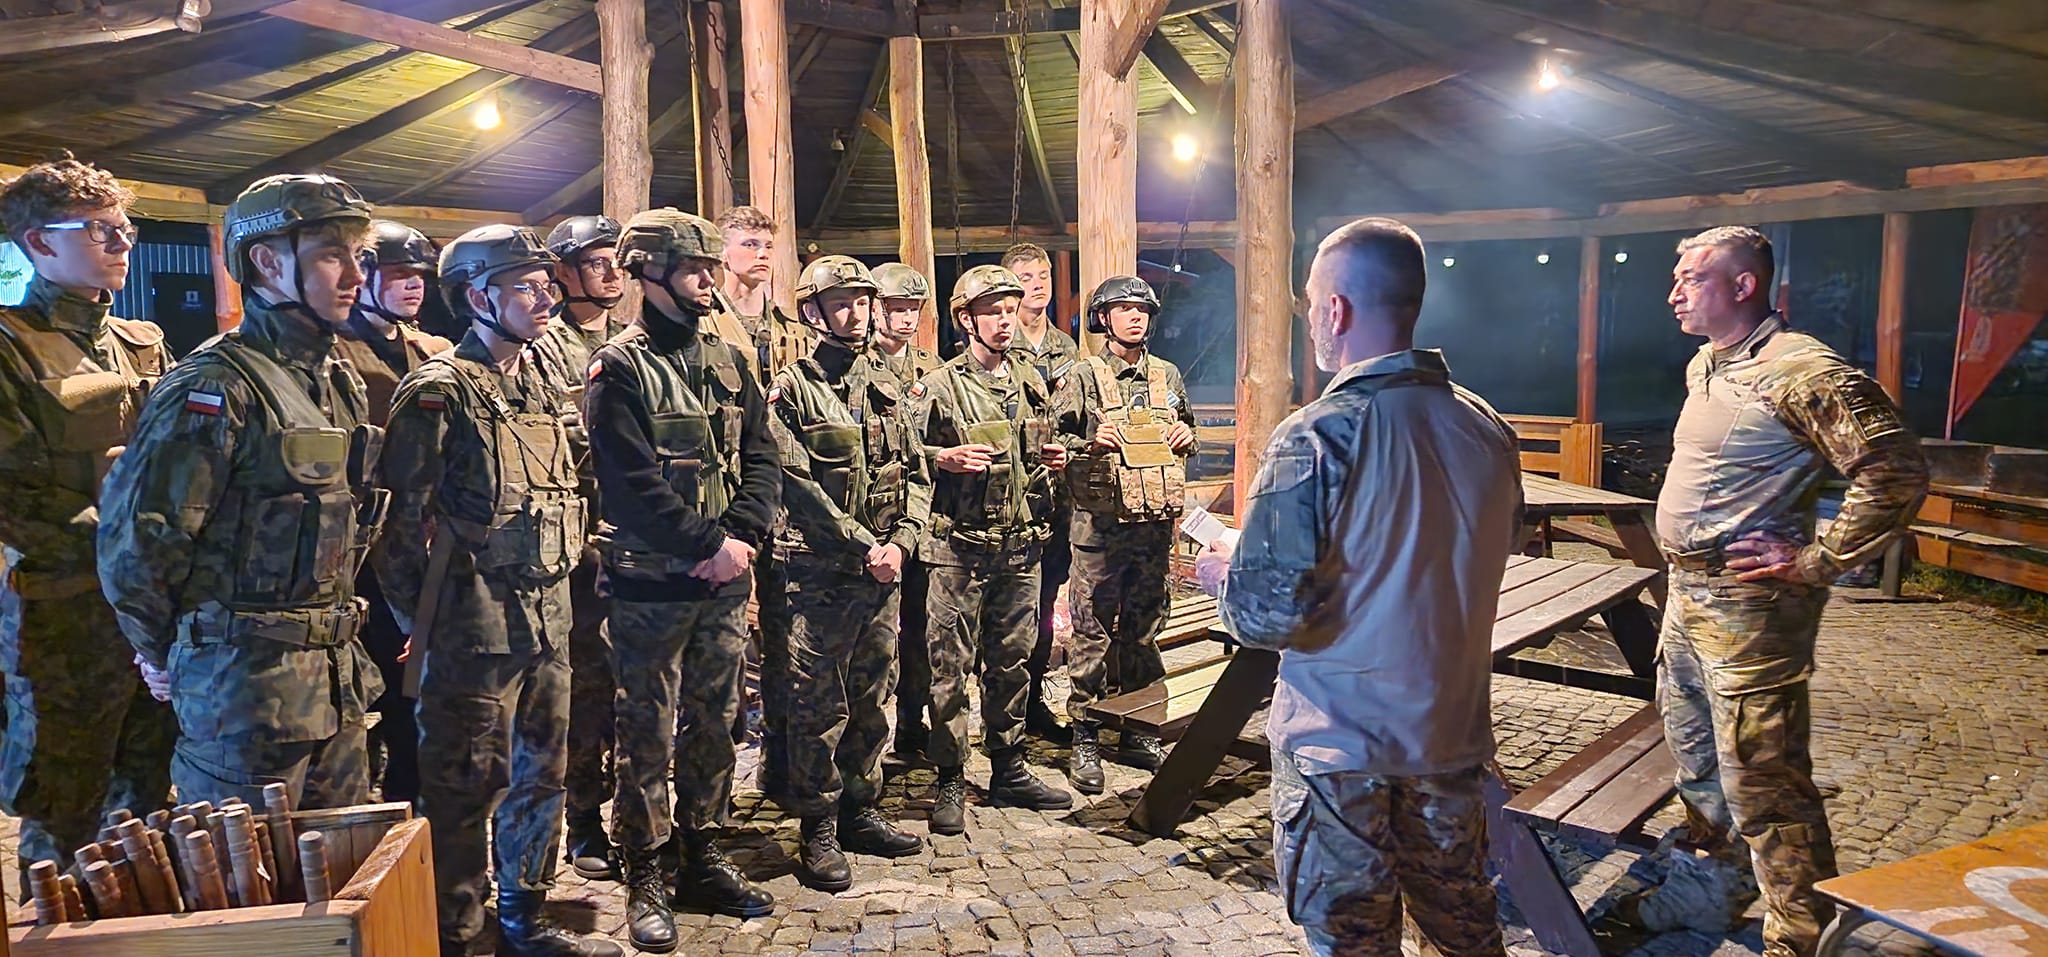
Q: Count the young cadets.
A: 12